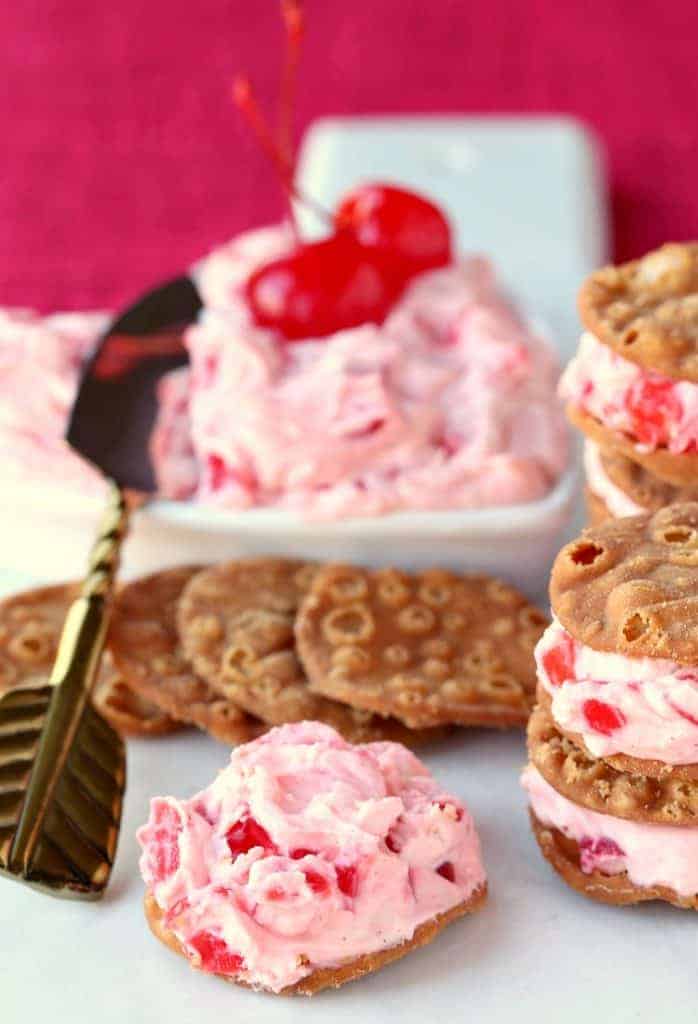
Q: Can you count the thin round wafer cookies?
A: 13